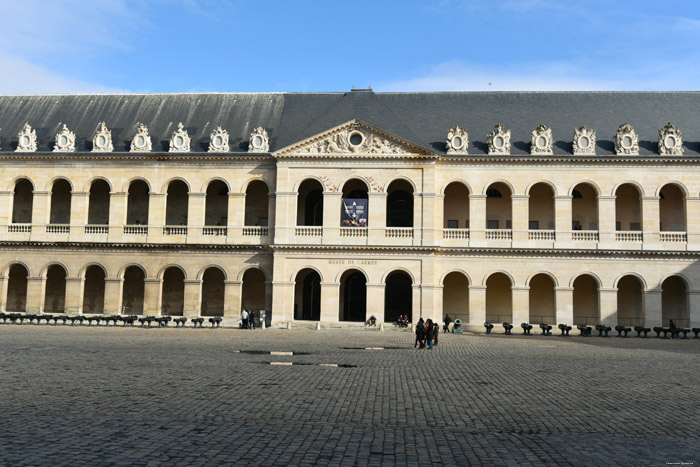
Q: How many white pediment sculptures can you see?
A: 13